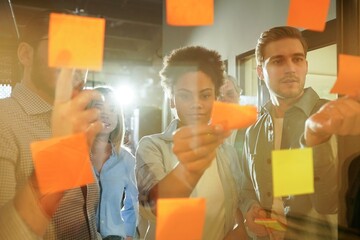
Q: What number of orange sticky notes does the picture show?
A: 7